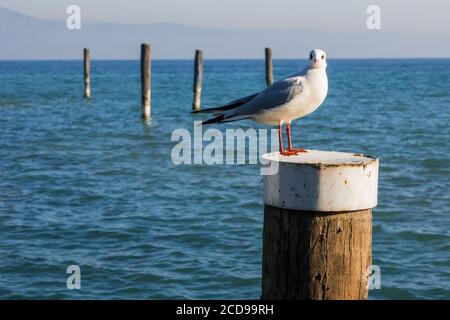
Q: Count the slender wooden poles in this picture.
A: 4